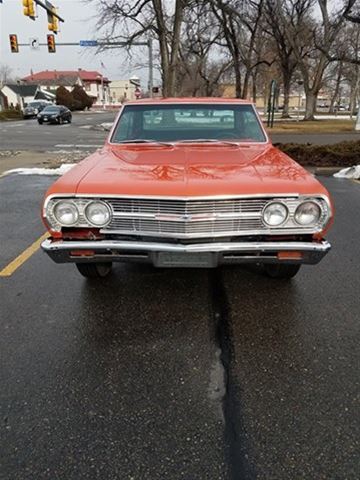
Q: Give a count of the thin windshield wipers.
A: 2